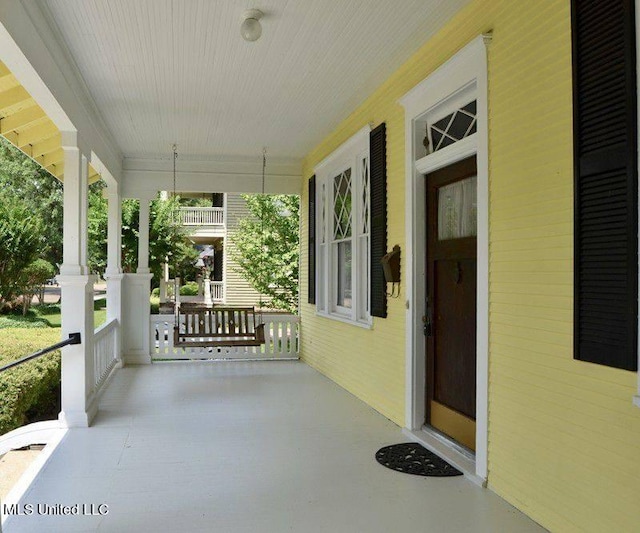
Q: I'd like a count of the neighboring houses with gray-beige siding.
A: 1